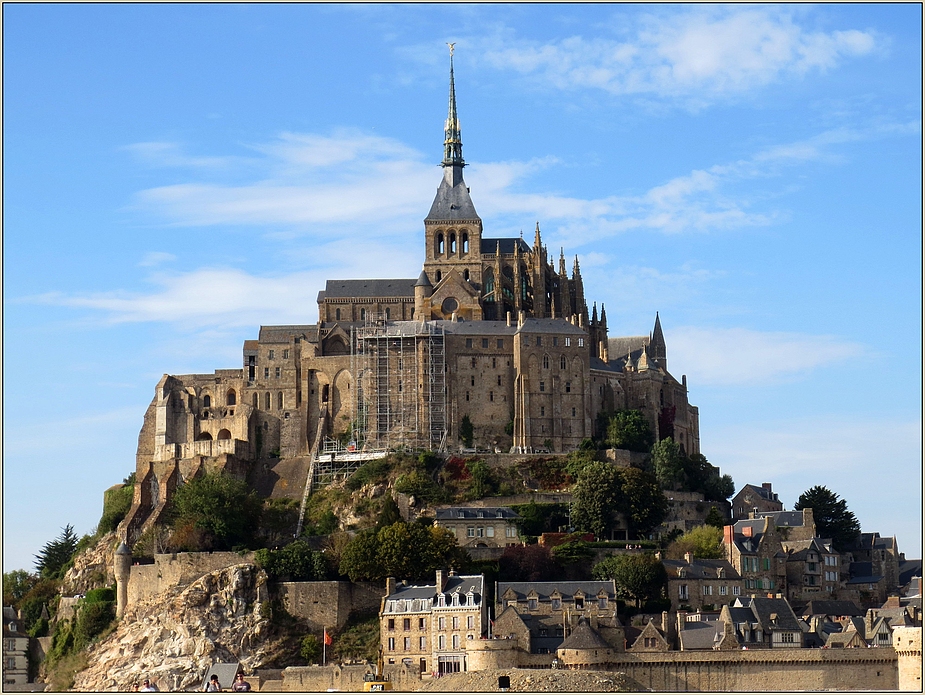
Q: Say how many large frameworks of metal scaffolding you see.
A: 1